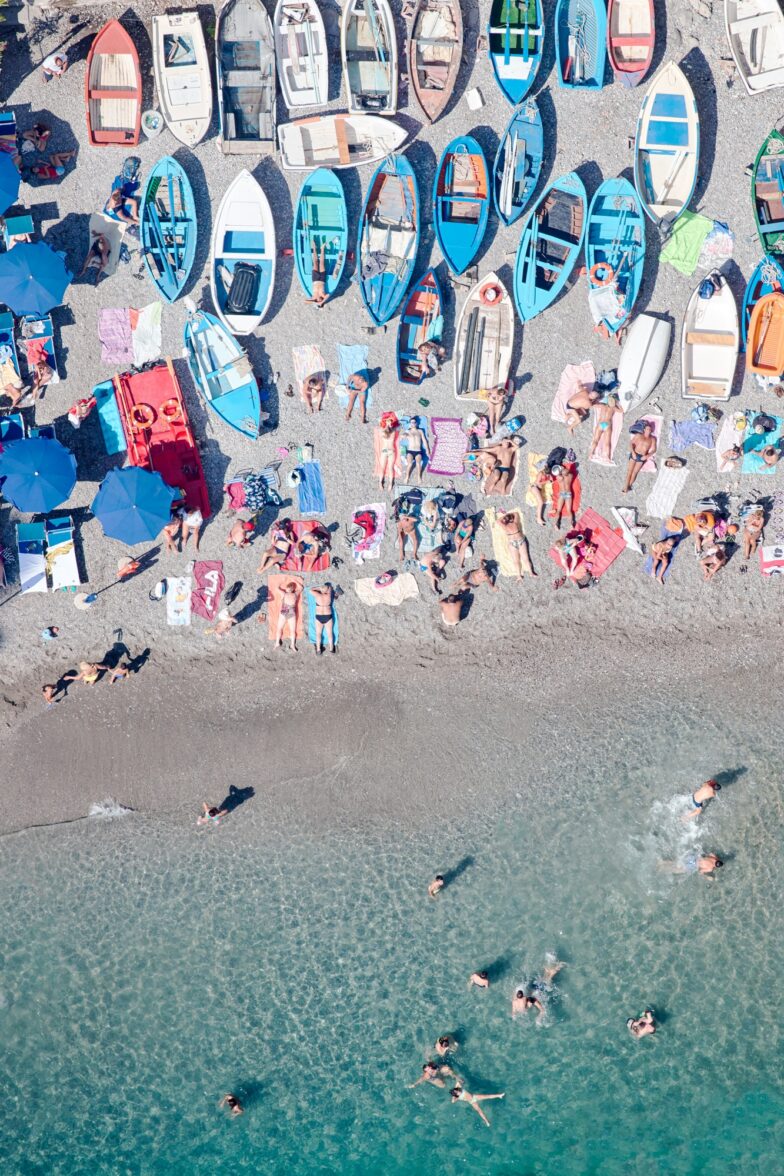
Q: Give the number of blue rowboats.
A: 12